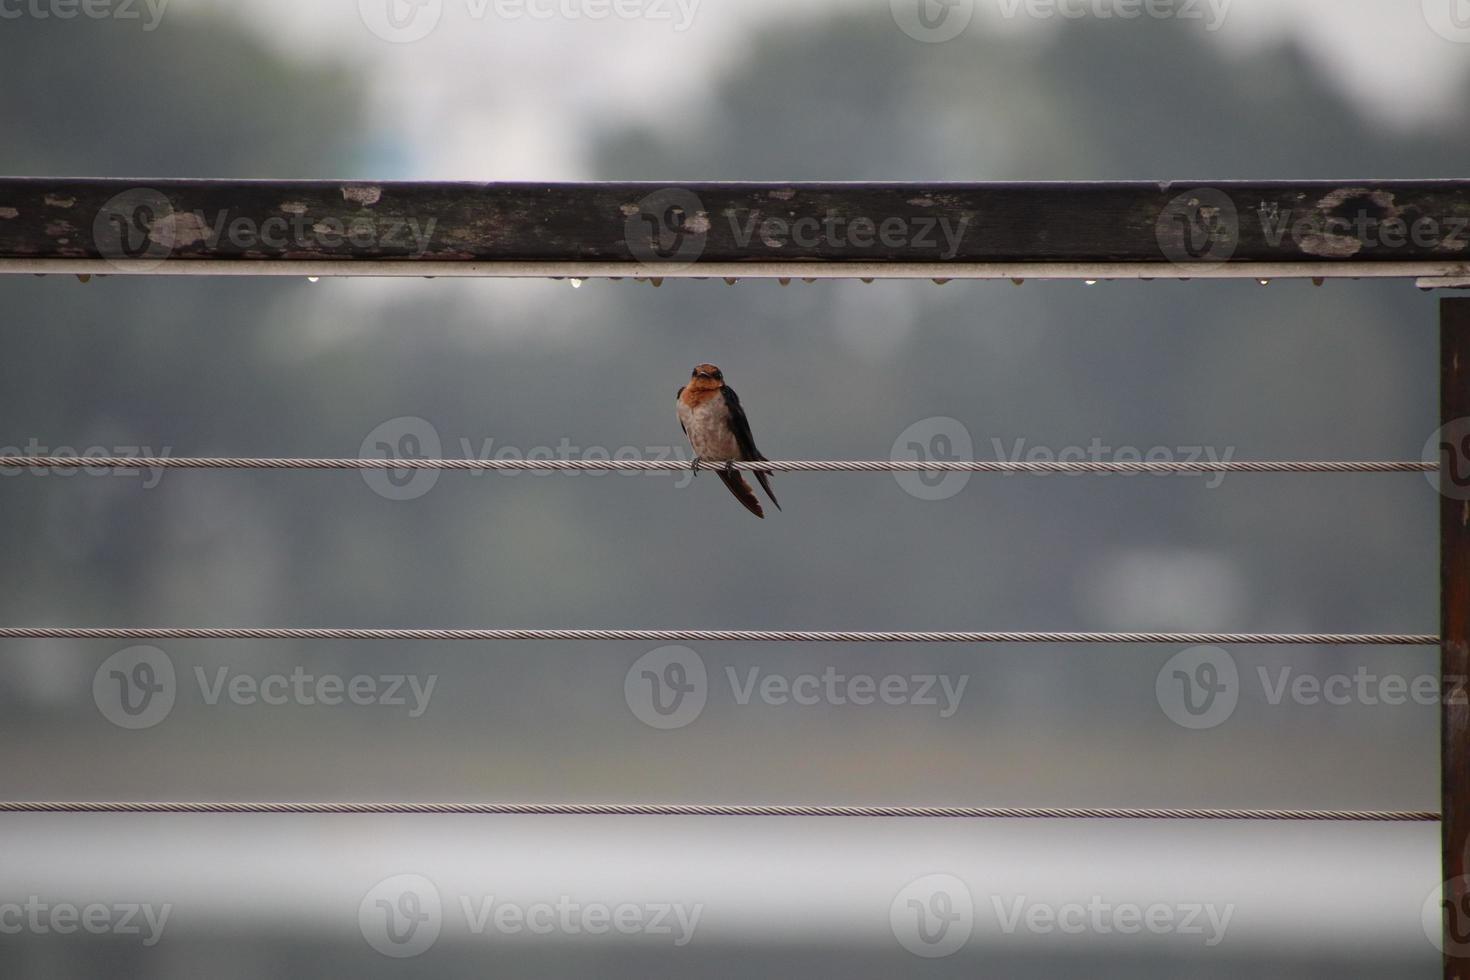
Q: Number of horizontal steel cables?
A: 3